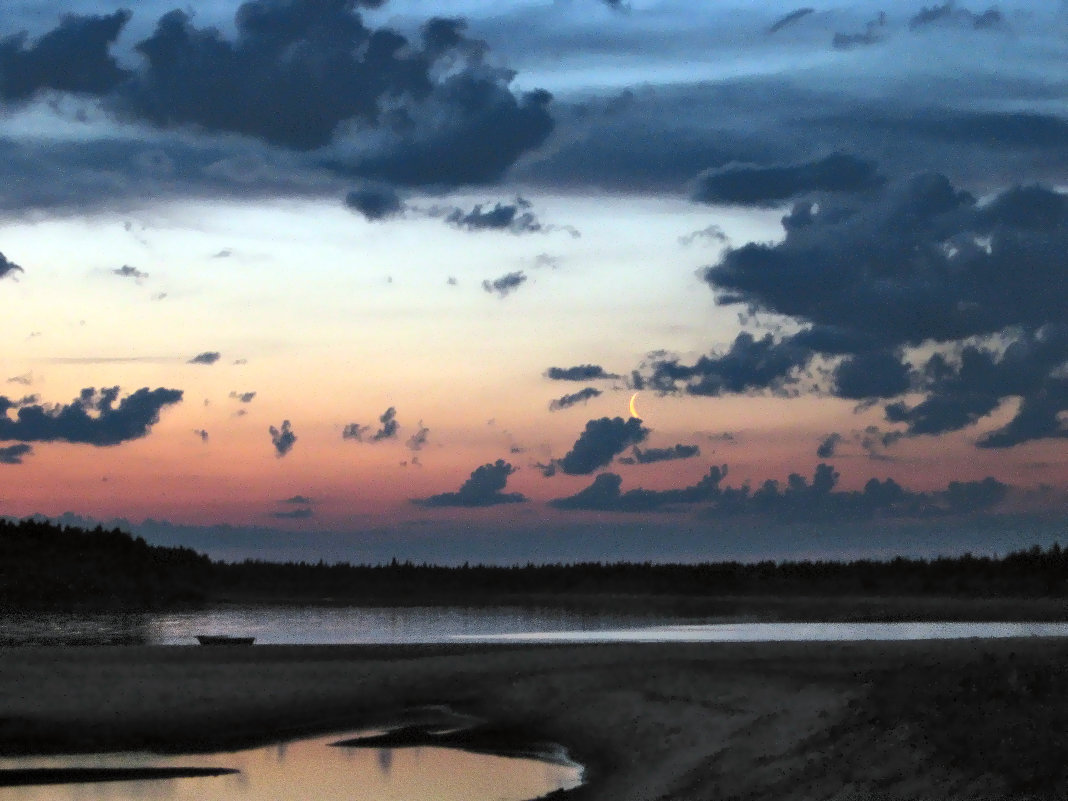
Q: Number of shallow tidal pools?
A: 1